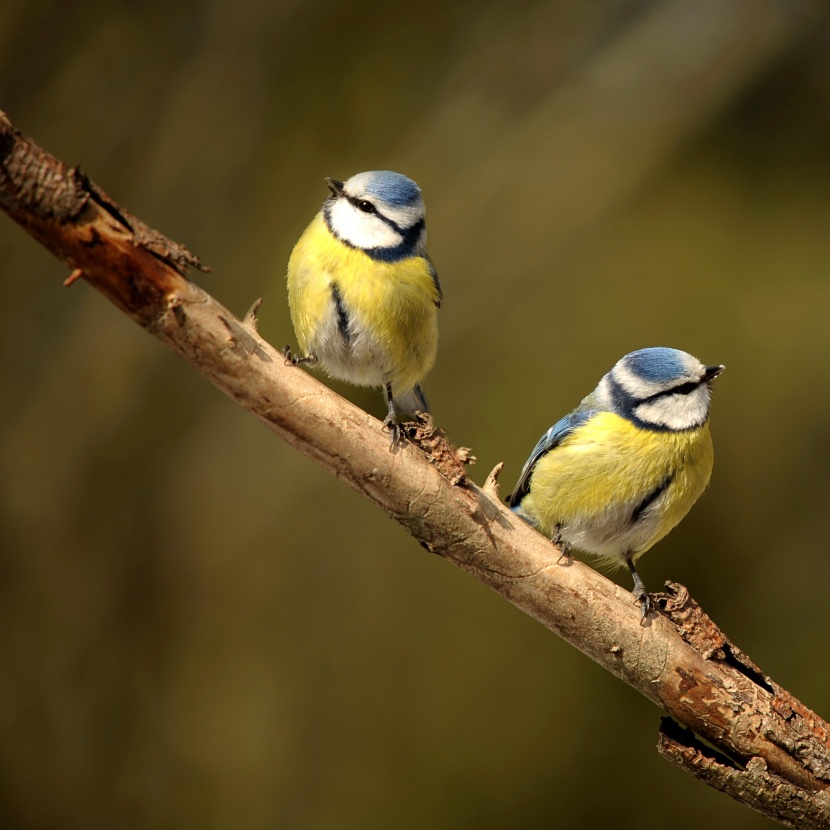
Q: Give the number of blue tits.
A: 2